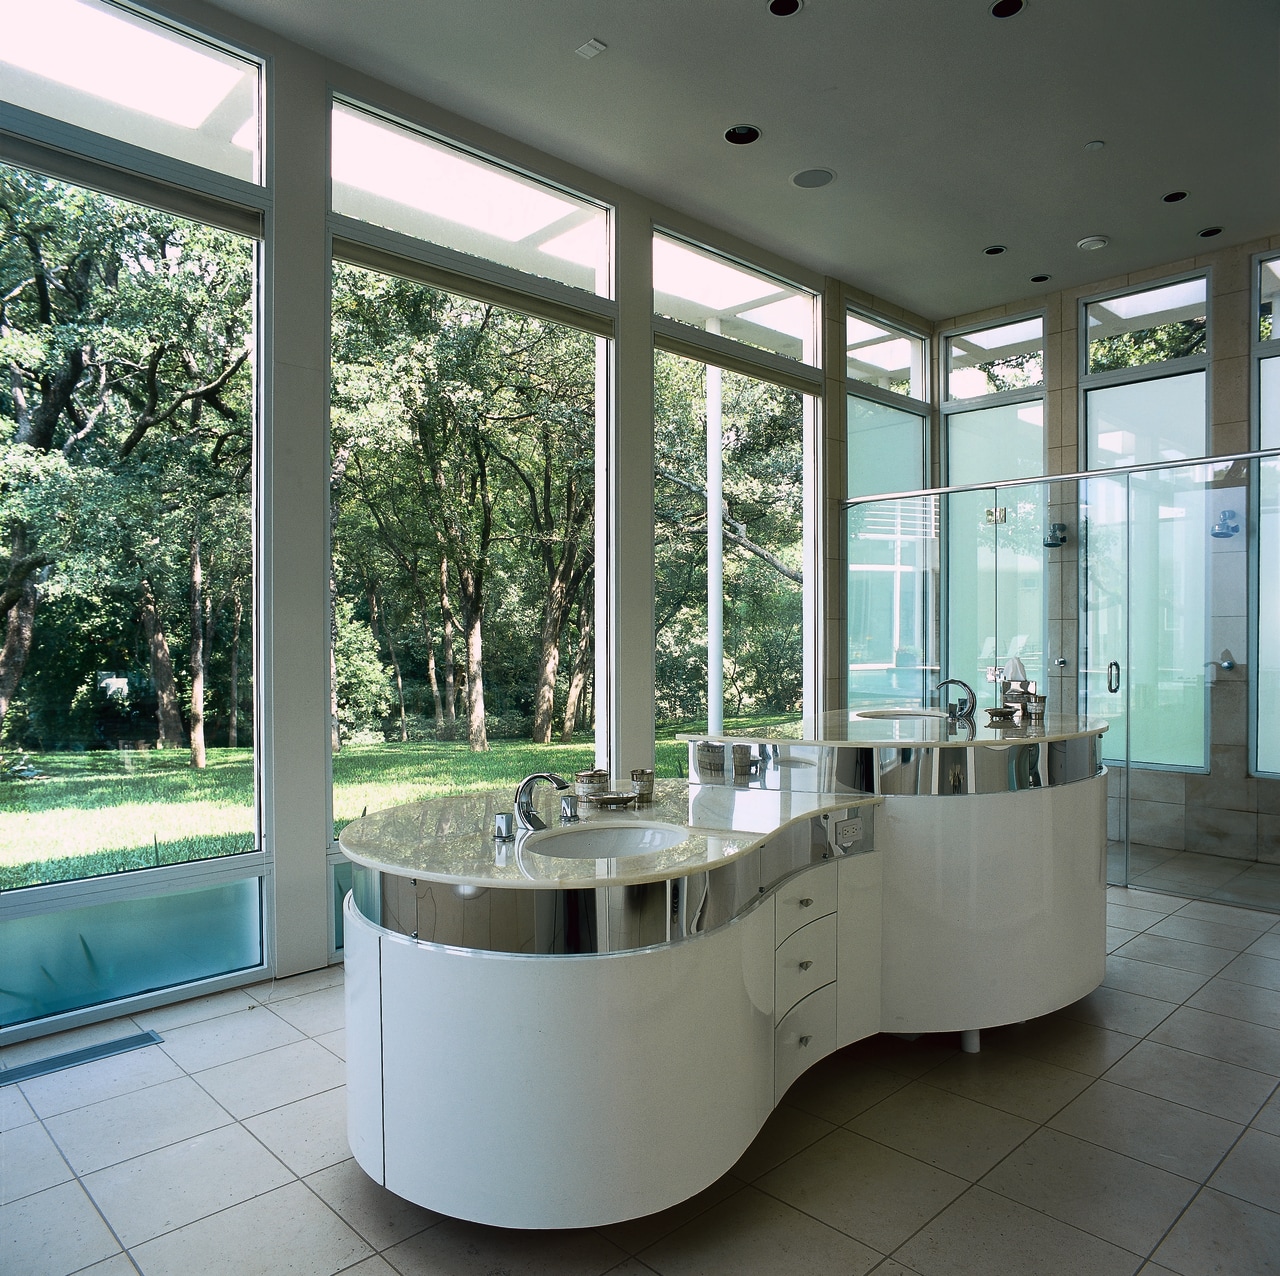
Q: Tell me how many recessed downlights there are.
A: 7